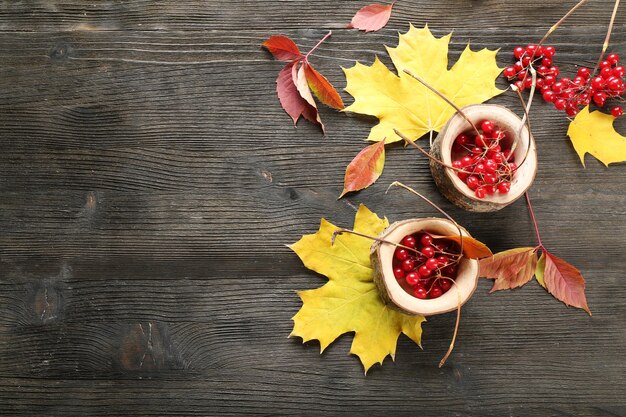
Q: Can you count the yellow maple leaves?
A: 3